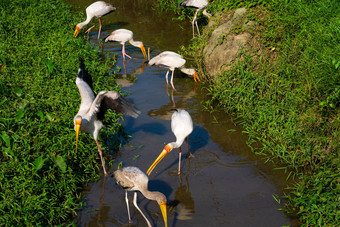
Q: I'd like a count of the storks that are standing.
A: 7